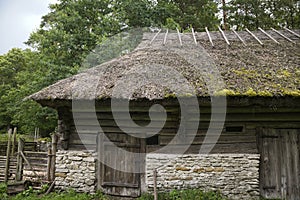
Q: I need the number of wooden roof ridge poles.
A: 11